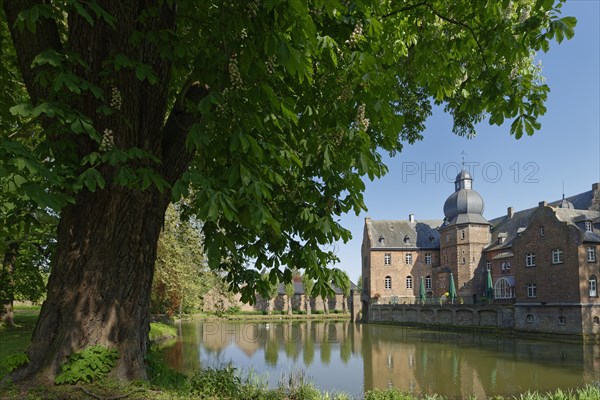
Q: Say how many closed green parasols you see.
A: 3